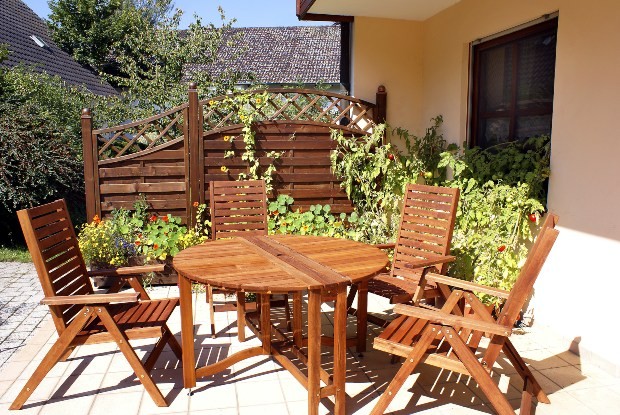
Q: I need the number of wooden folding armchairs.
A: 4